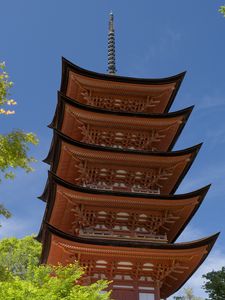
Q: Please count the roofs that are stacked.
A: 5